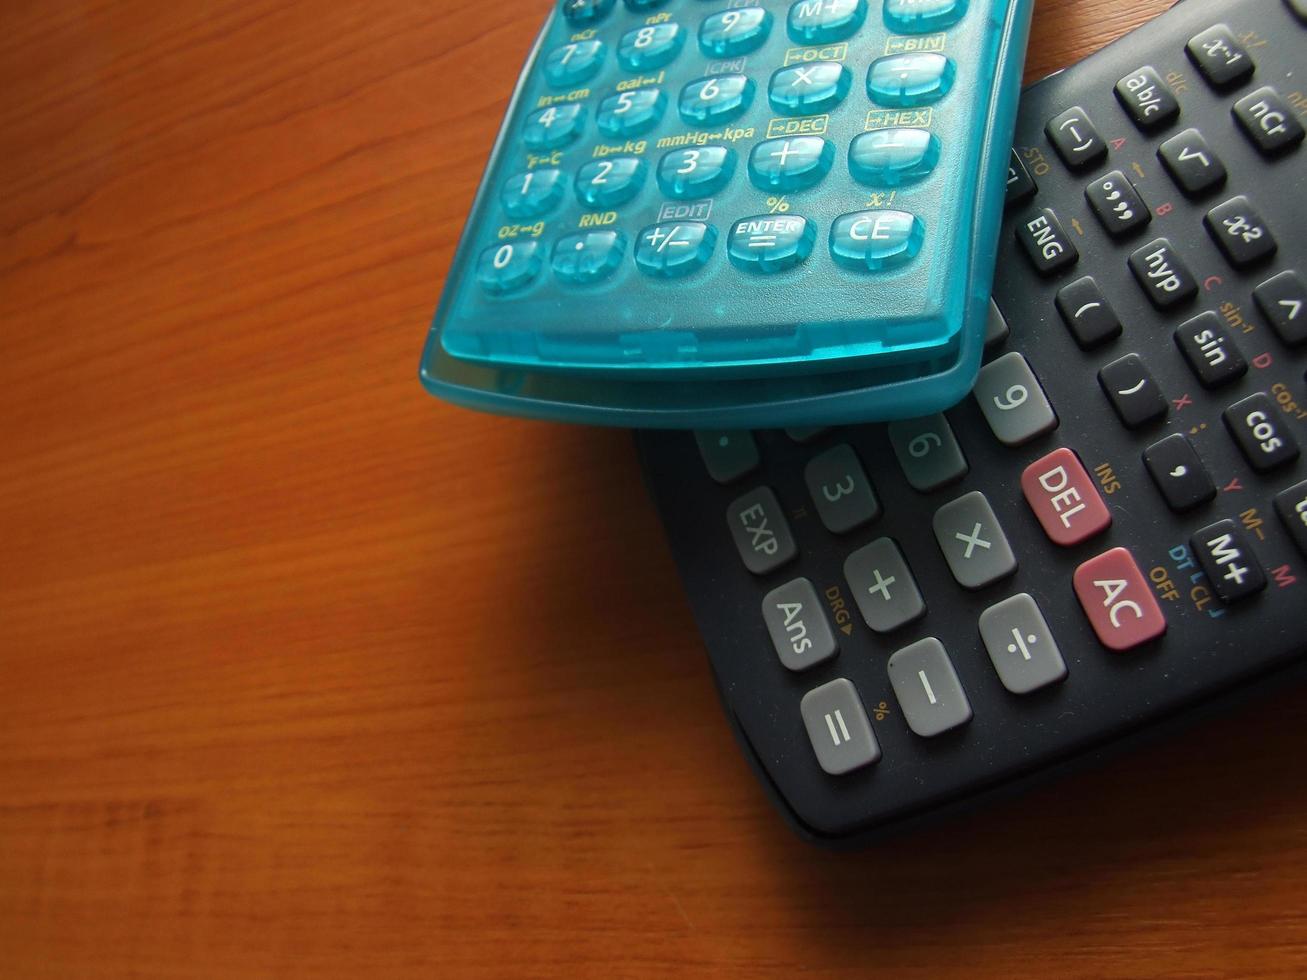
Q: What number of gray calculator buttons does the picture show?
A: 13